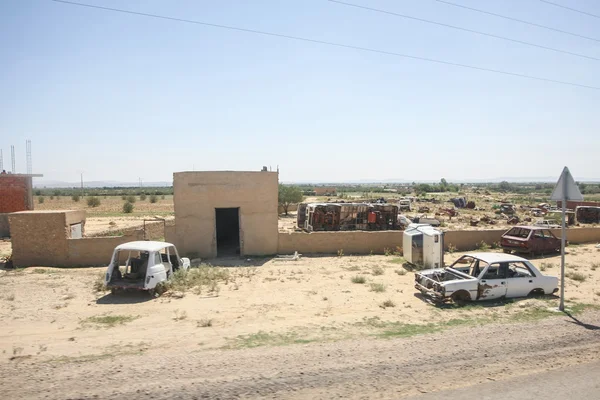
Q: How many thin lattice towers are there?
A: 3